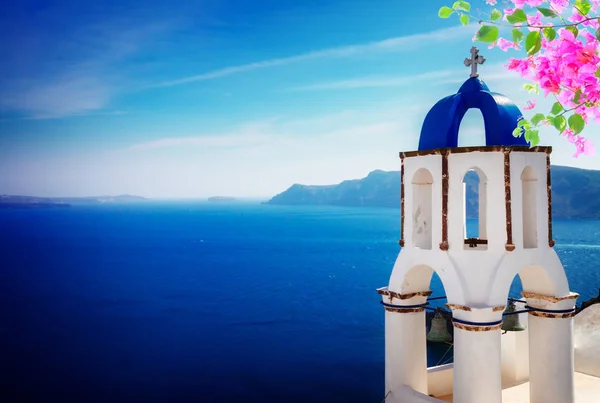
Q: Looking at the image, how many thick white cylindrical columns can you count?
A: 3